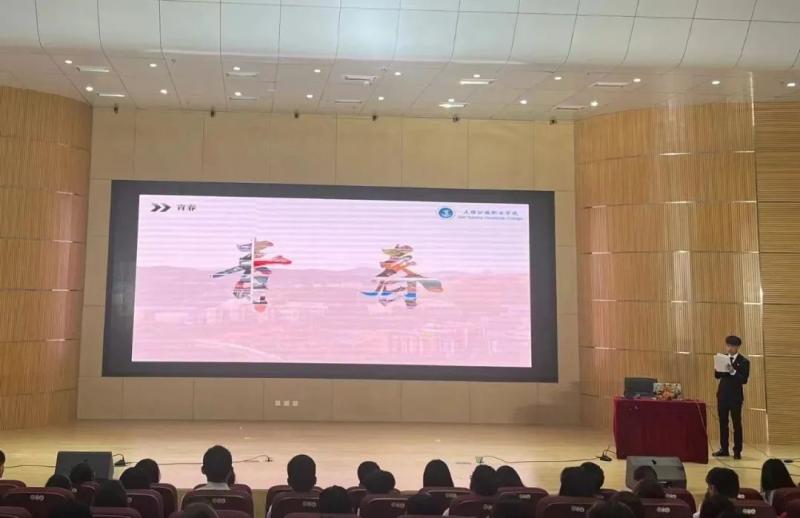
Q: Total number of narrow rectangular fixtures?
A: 10